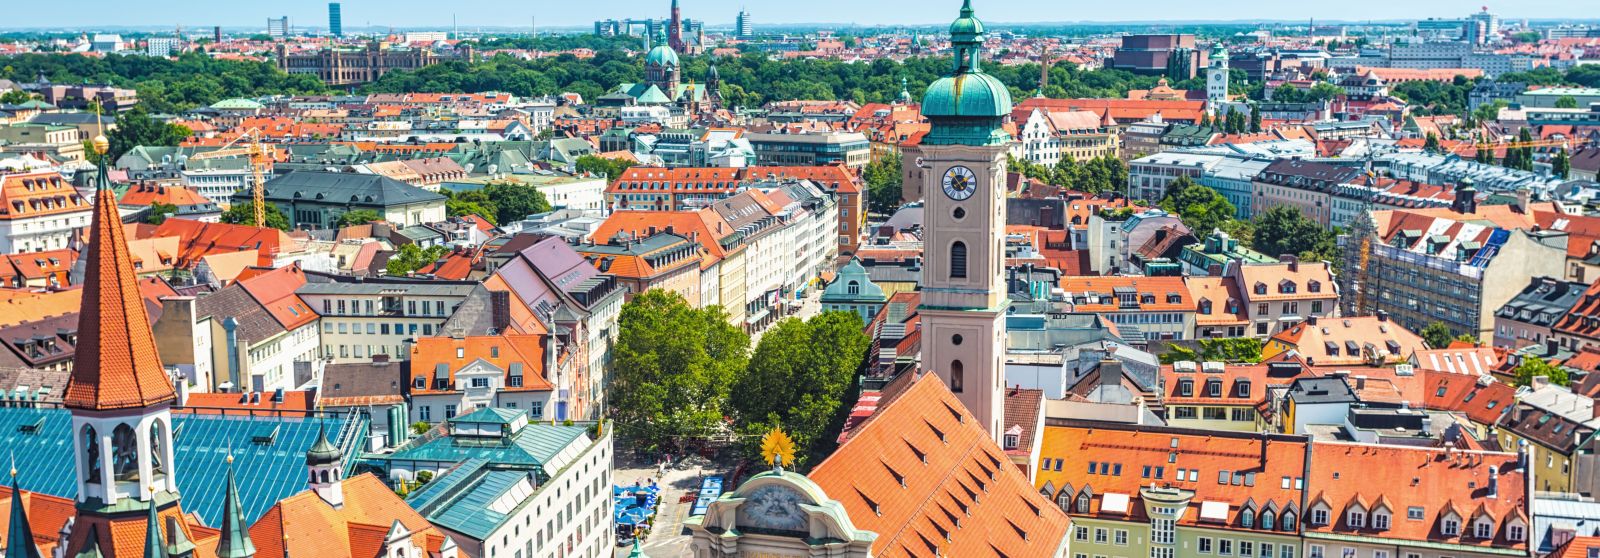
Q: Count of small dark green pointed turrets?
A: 3